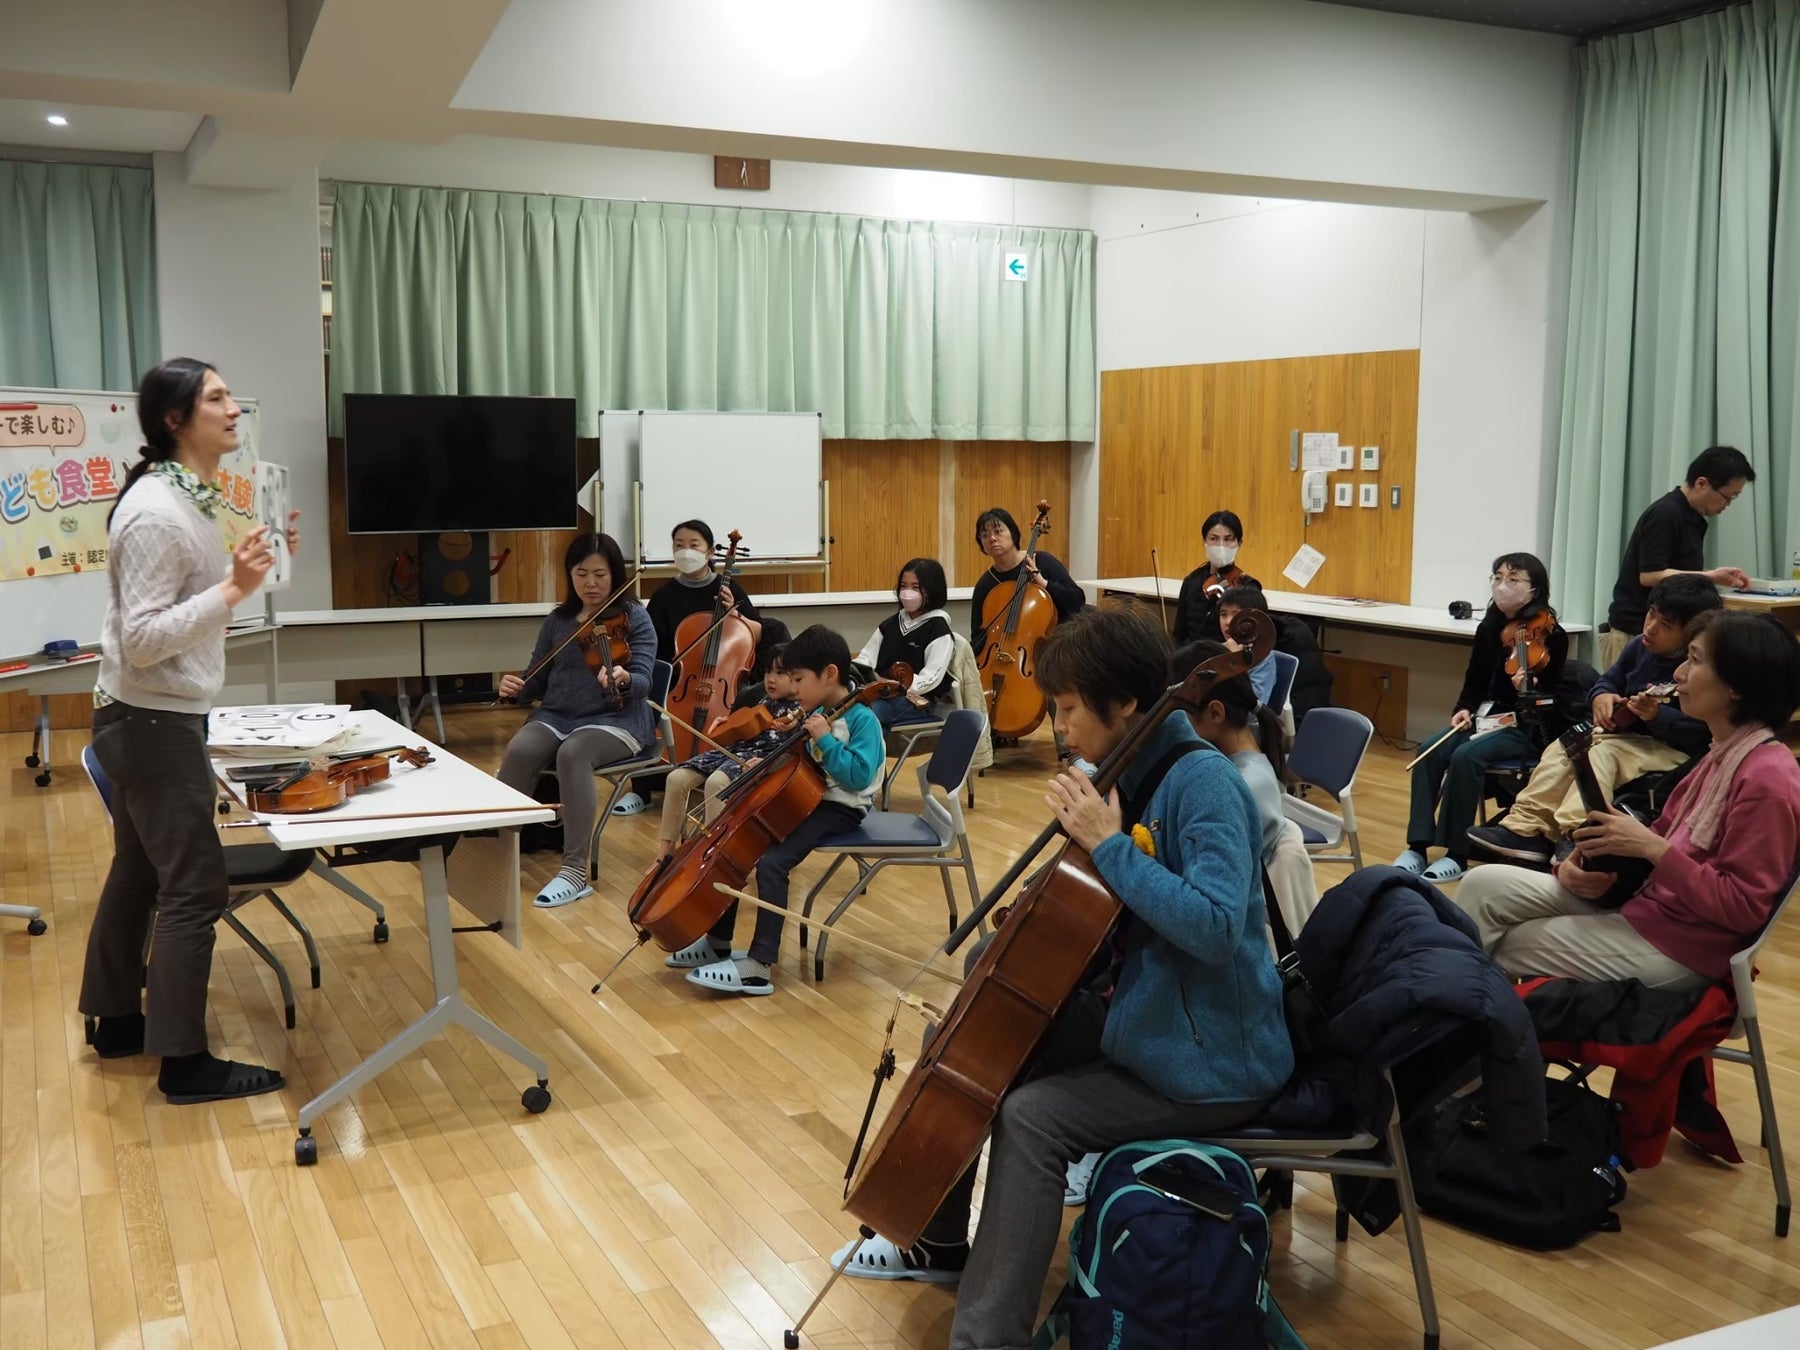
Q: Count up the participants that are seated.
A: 13